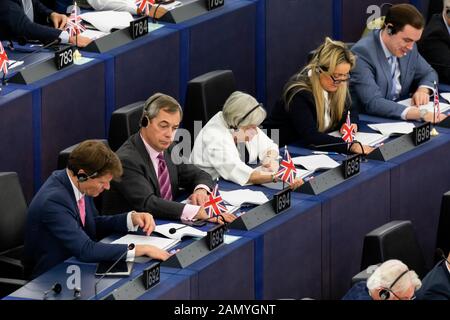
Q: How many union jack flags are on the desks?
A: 7